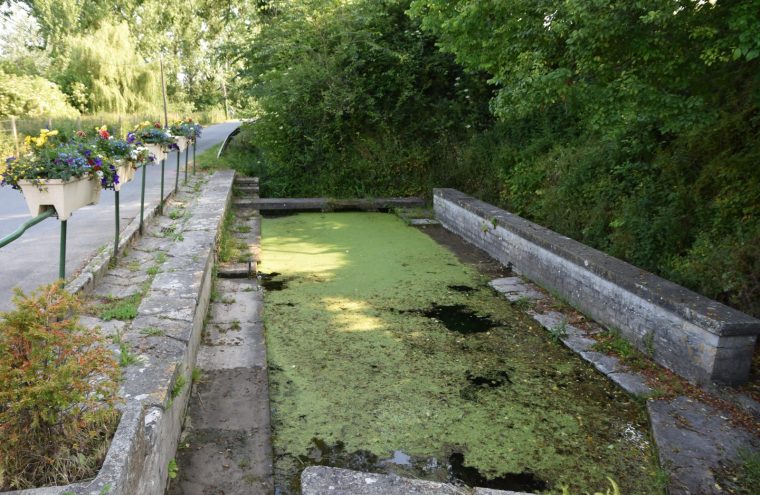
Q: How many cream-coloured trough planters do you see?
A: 4